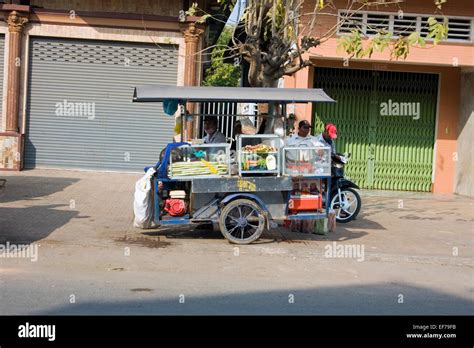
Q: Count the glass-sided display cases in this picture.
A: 3